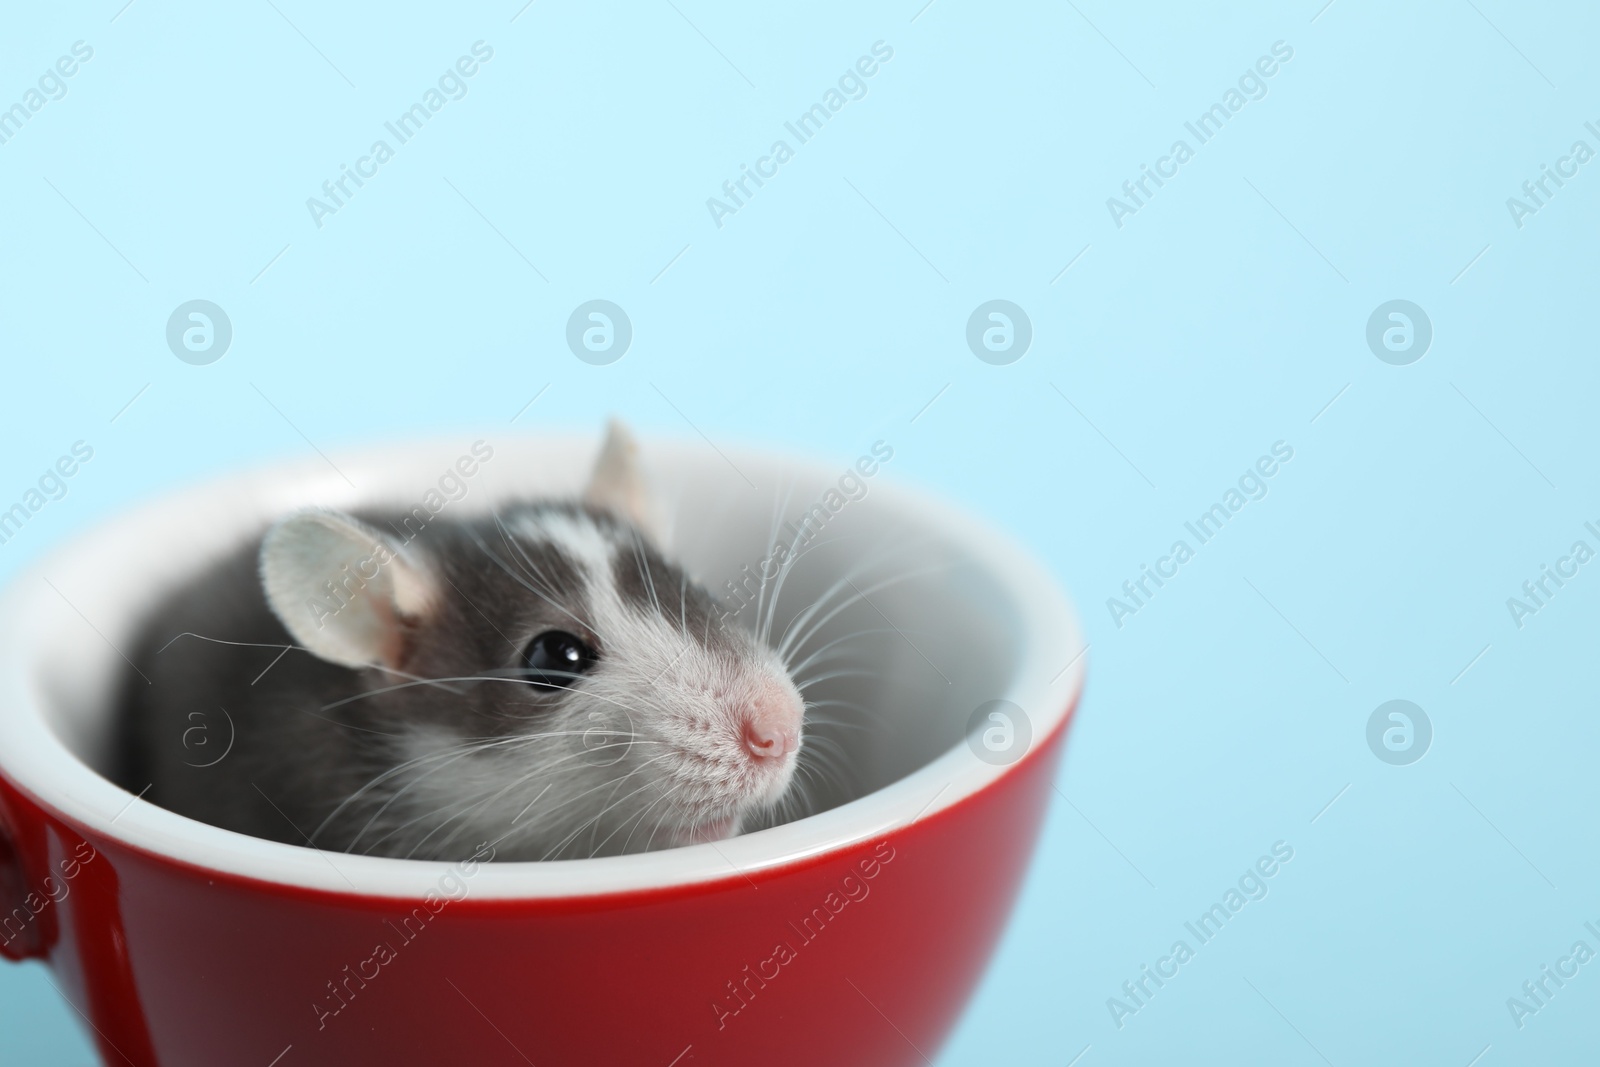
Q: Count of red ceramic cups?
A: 1